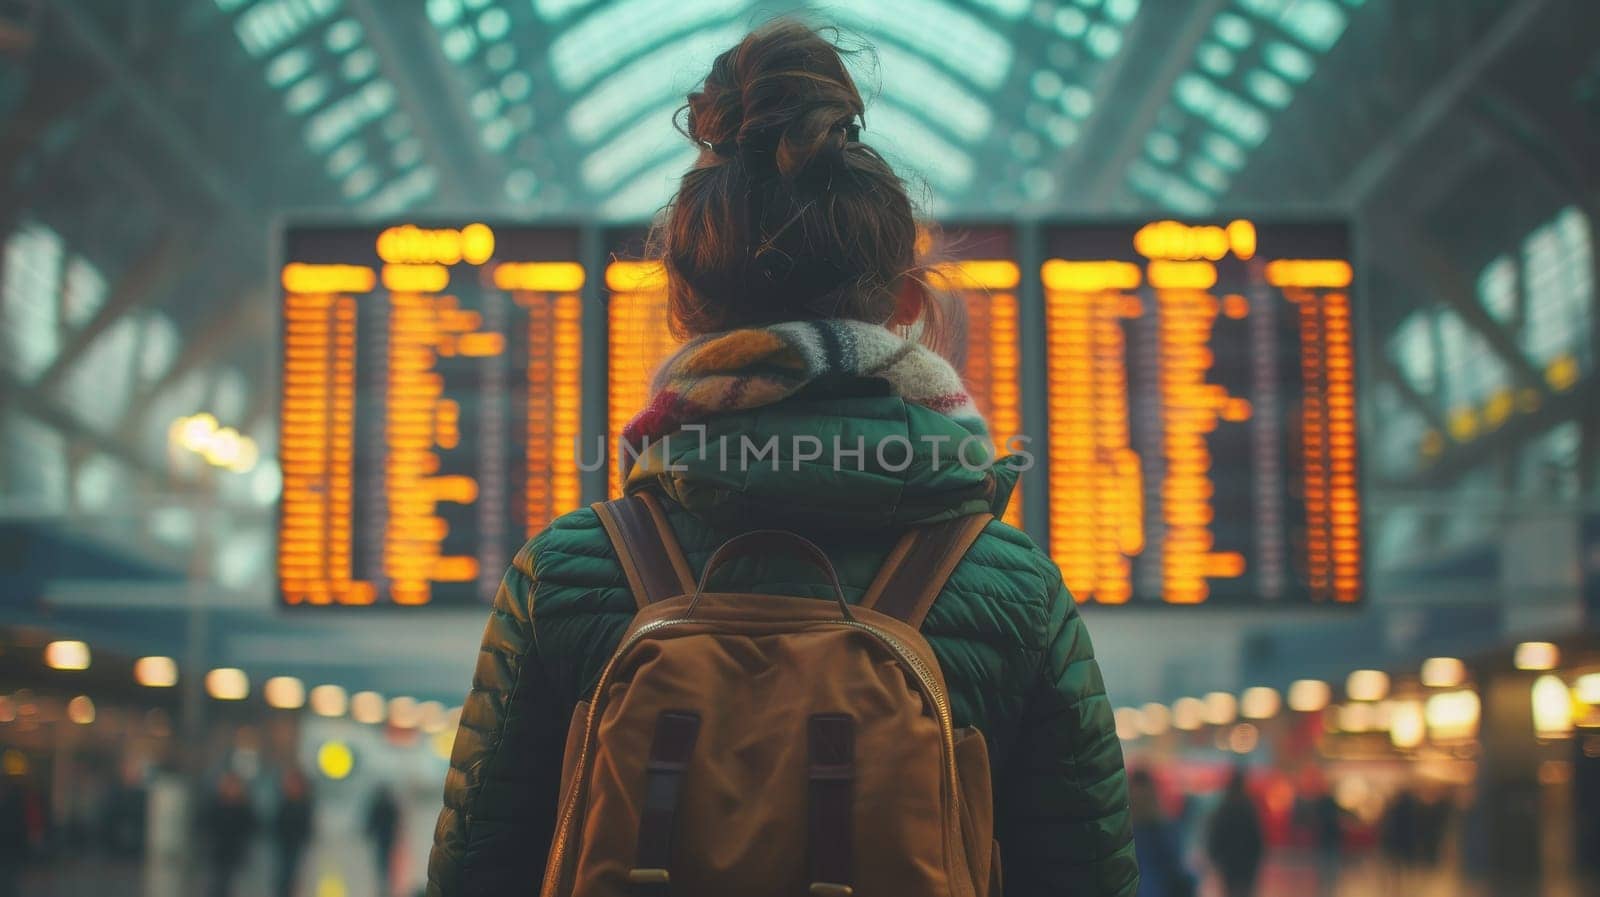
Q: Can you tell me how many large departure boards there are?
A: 3